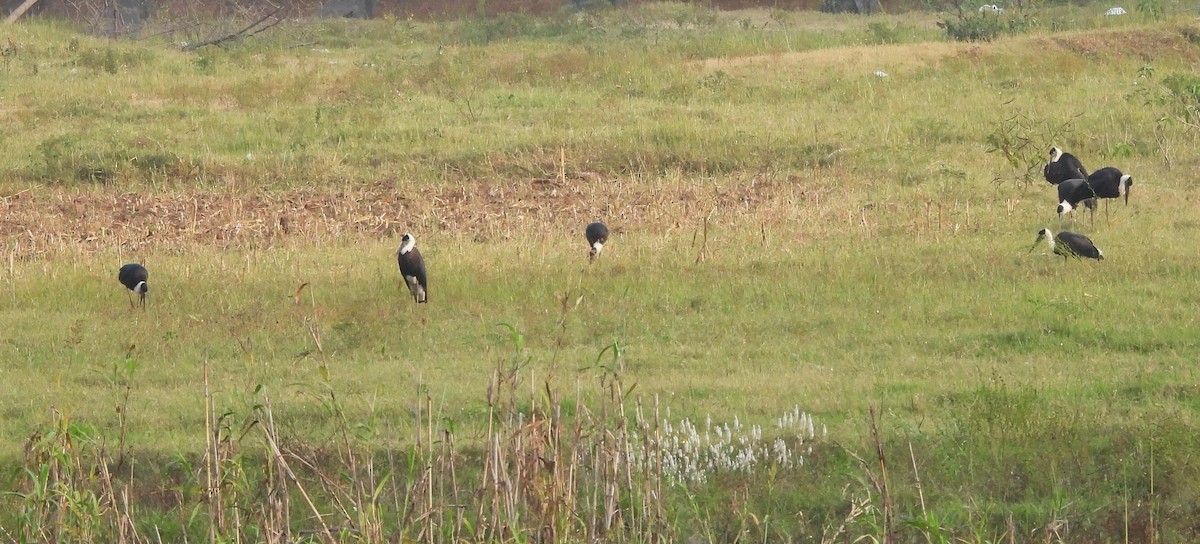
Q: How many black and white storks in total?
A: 7